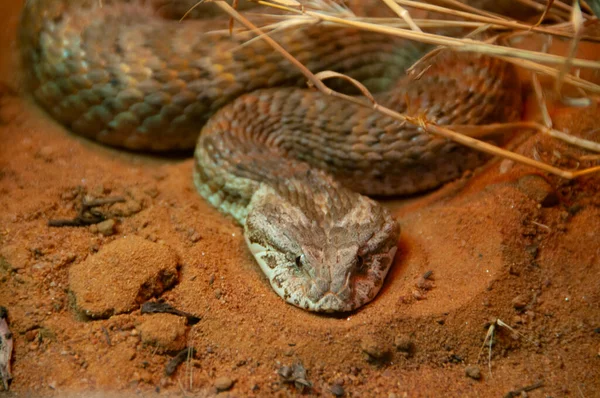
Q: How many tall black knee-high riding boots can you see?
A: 0